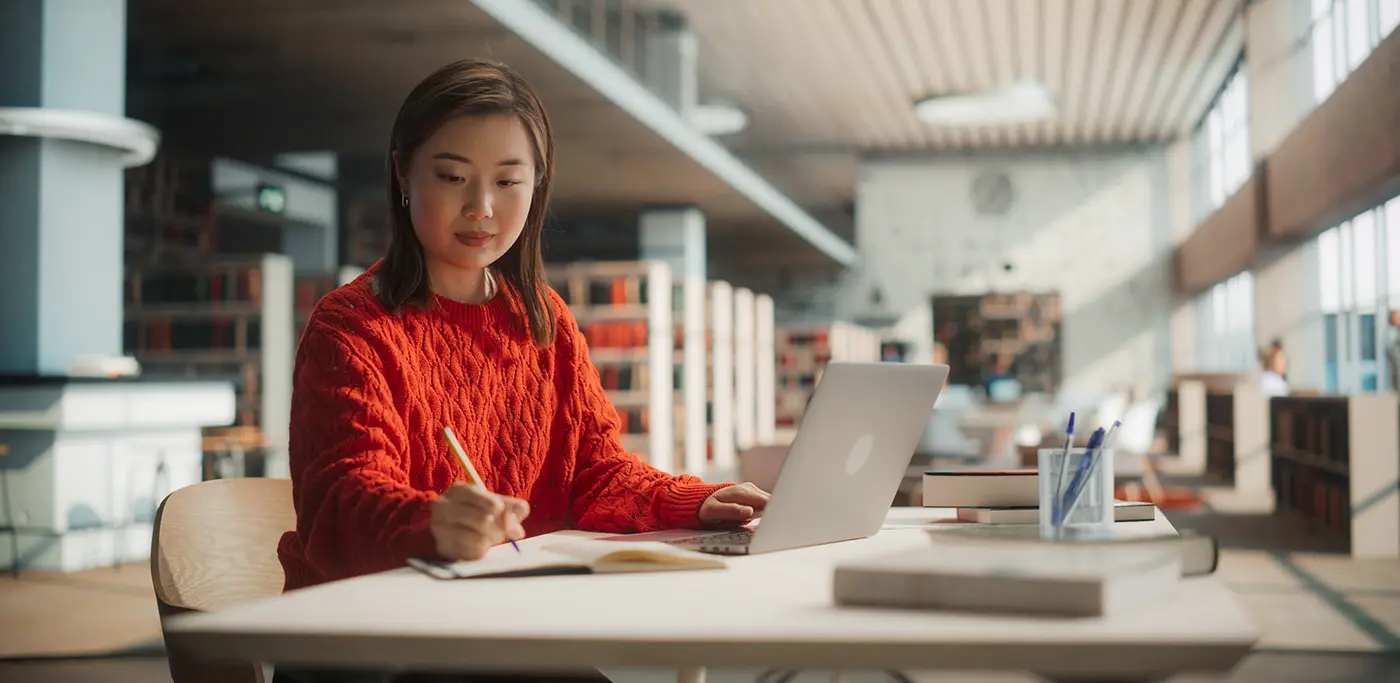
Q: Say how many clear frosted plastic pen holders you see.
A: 1